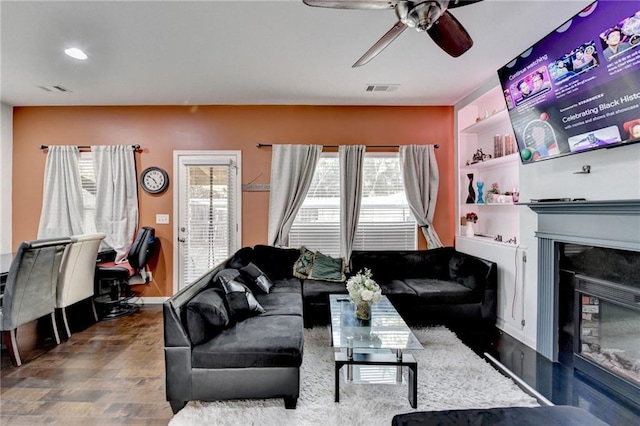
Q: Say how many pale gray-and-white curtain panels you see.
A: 5